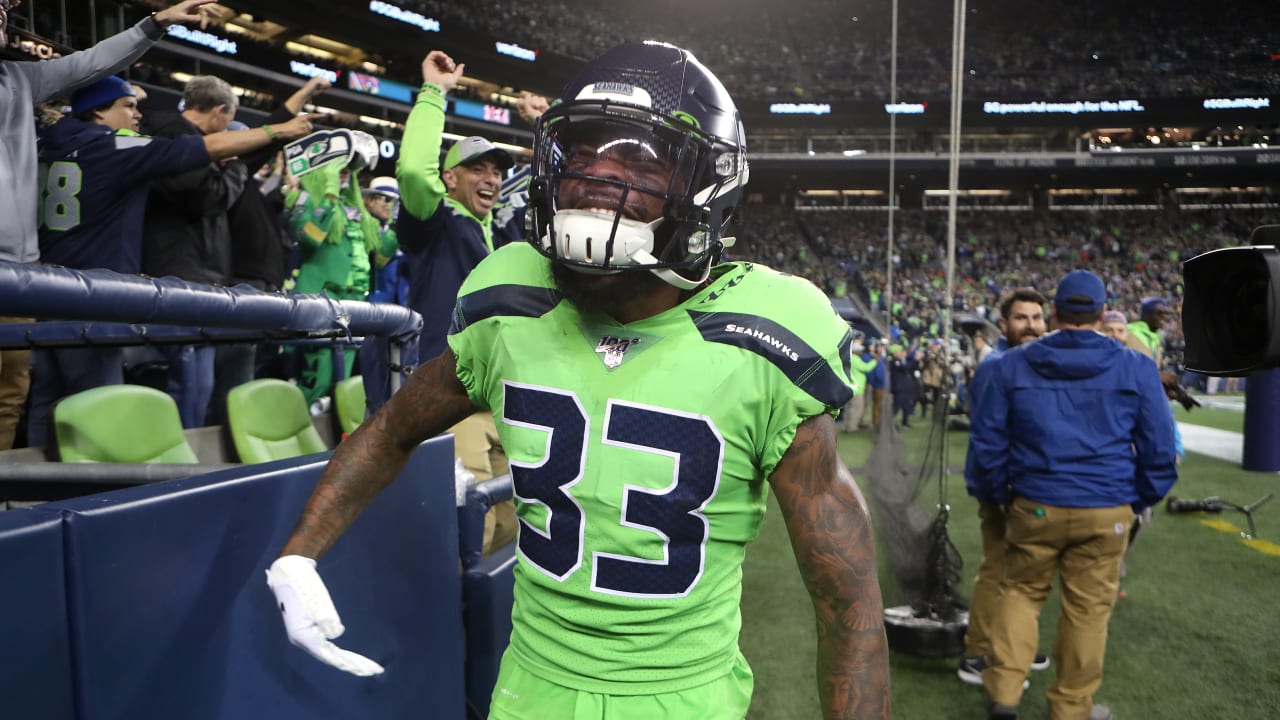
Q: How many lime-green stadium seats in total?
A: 3